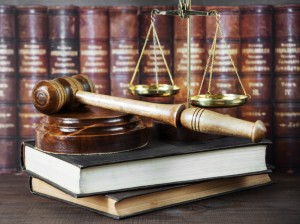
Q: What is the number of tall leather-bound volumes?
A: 10